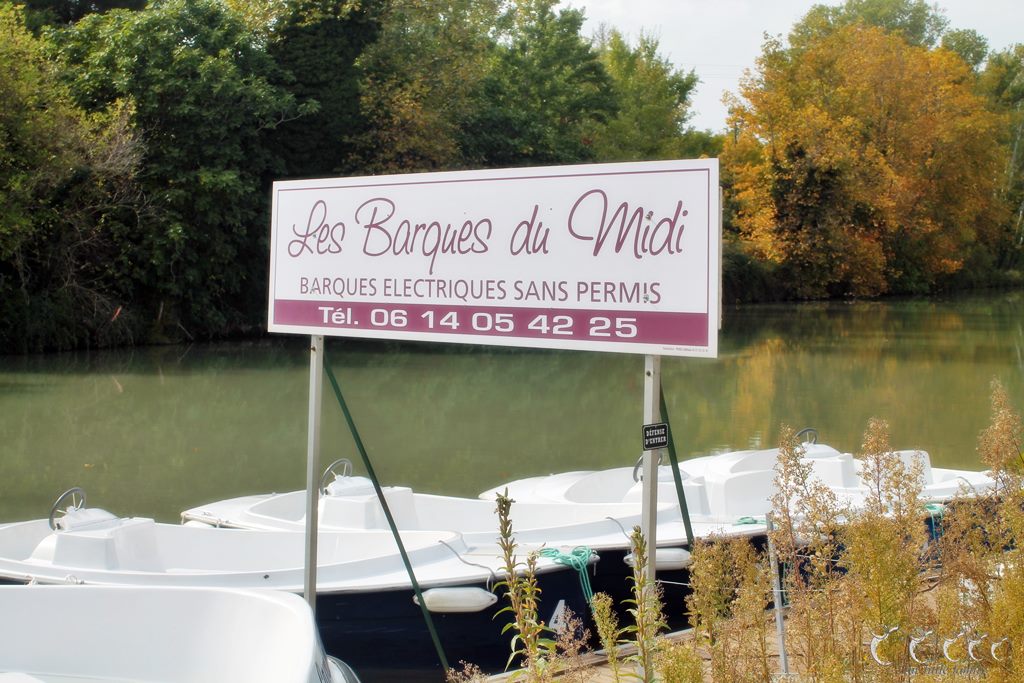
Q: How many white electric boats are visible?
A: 5